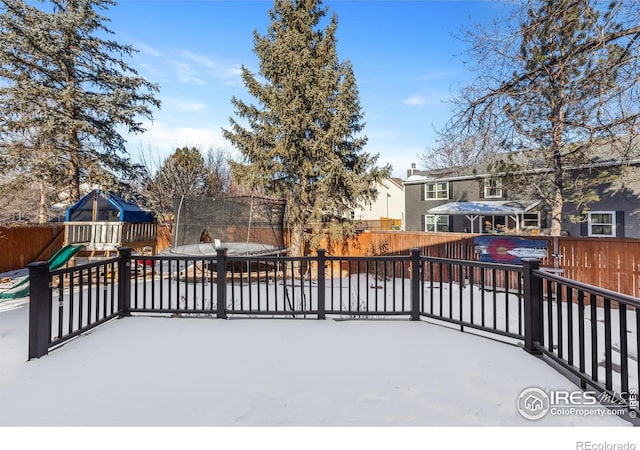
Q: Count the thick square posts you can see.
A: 6